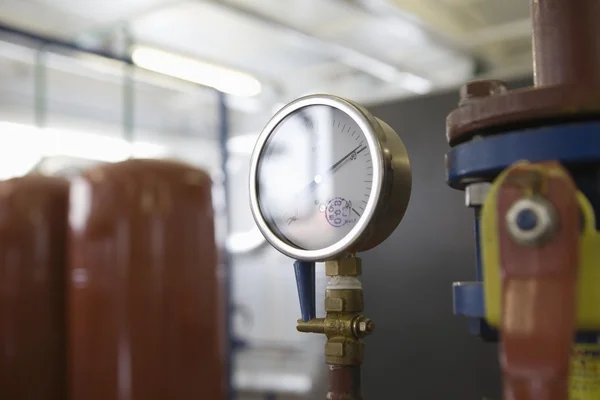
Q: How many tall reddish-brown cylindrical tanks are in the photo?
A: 2